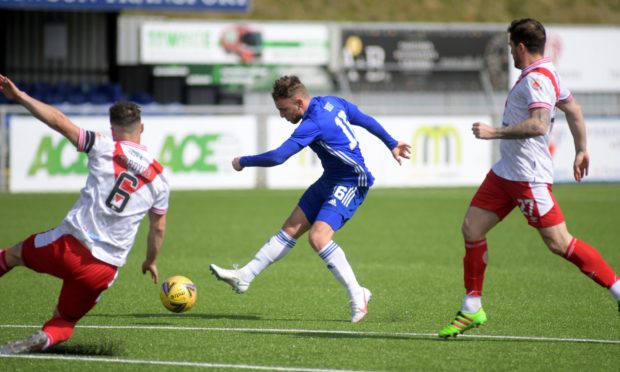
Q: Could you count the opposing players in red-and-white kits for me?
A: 2